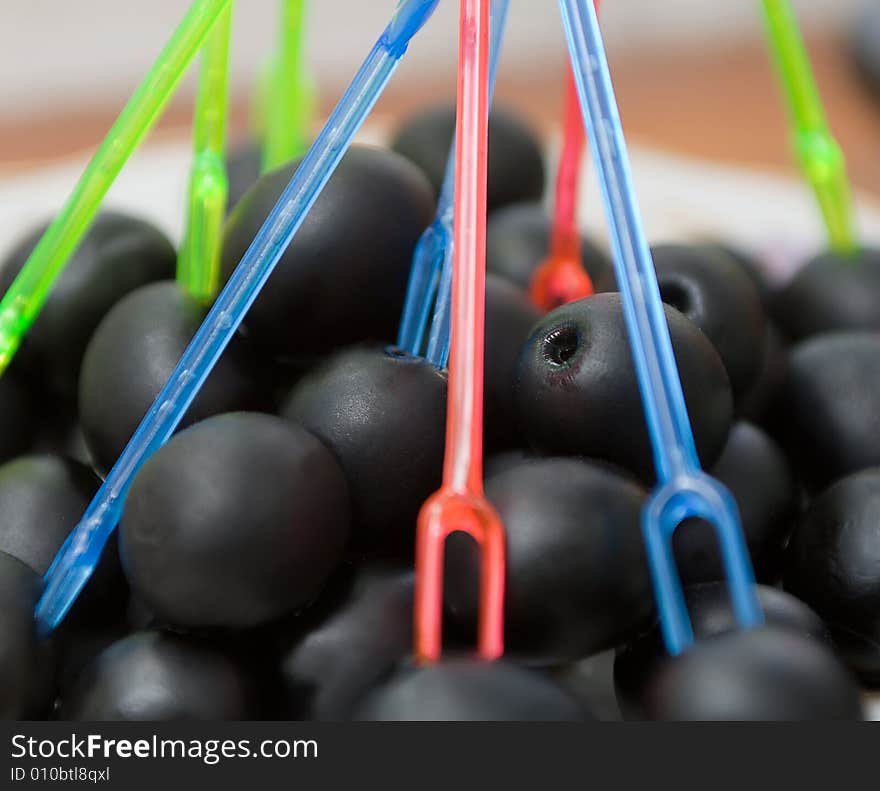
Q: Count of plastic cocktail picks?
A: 9